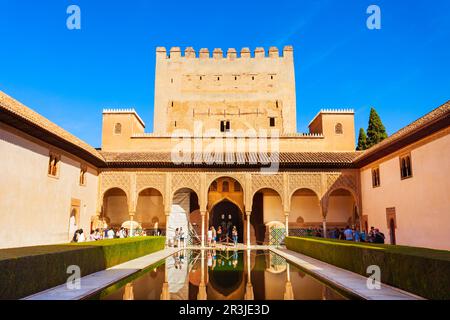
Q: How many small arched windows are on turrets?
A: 2